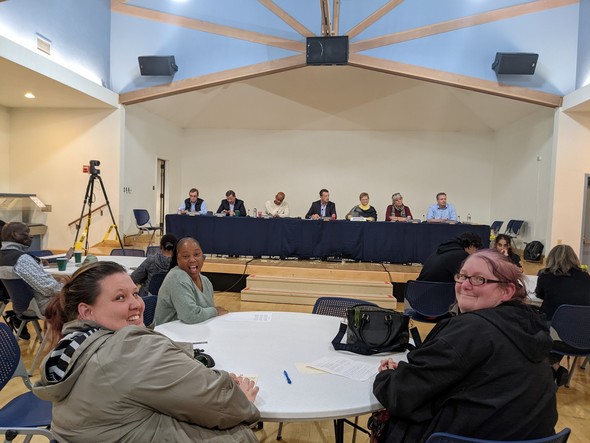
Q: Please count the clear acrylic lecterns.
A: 0